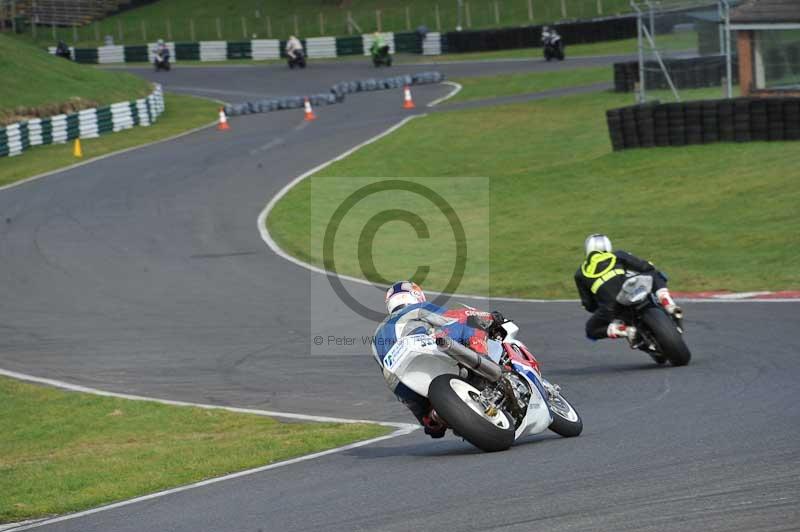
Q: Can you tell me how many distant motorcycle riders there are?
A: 5